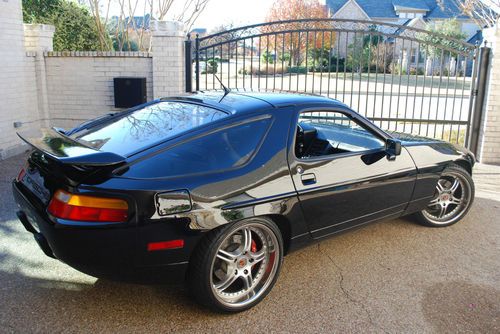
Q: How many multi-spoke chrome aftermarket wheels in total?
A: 2